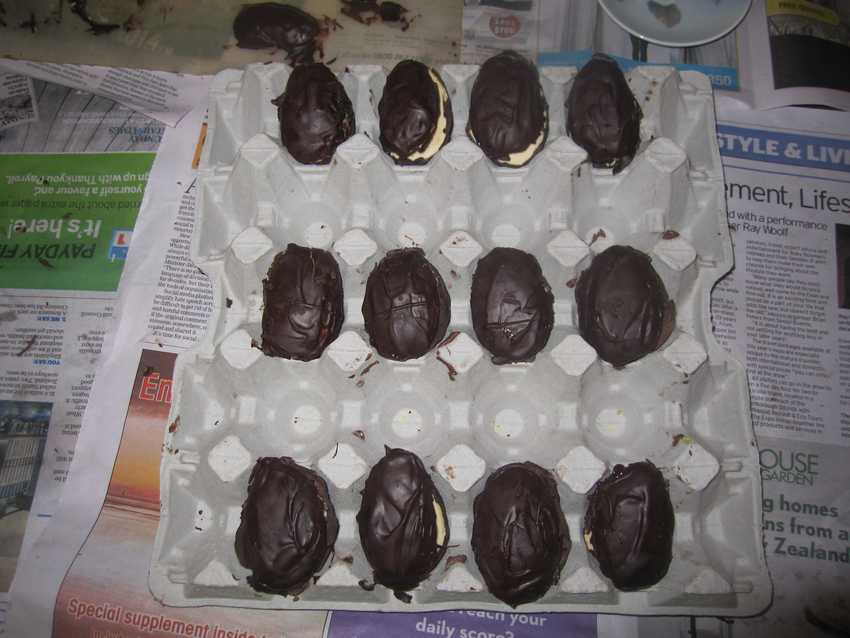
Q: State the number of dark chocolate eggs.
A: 12